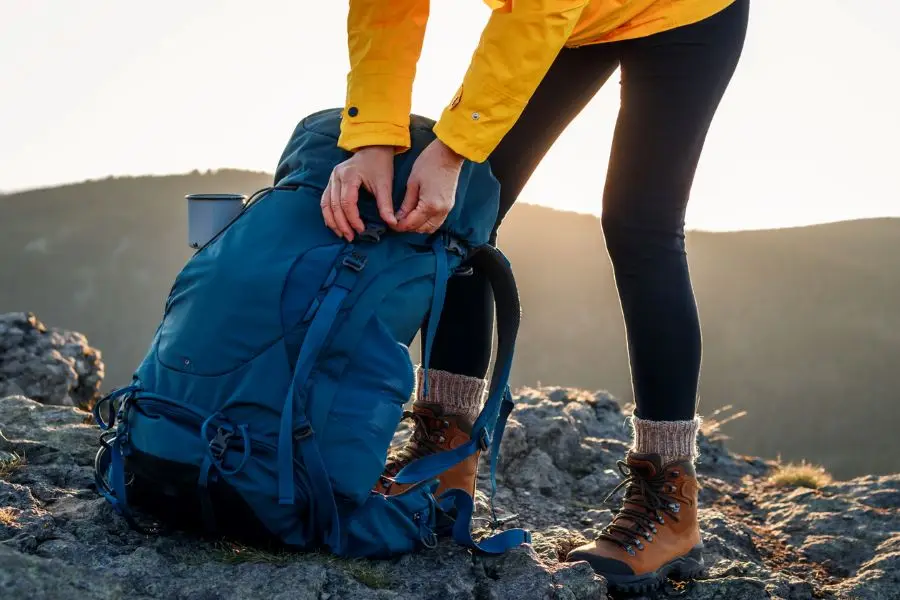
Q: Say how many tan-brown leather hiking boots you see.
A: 2